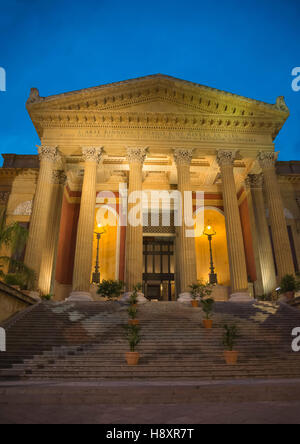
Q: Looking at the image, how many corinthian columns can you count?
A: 8